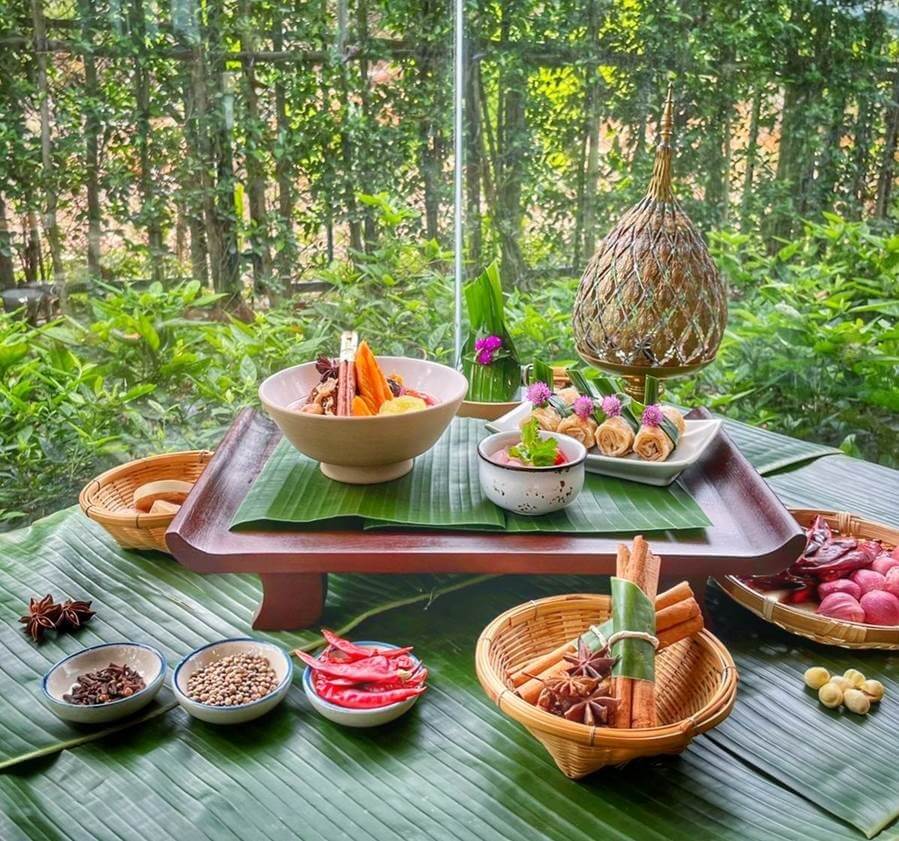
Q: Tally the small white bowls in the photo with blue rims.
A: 3